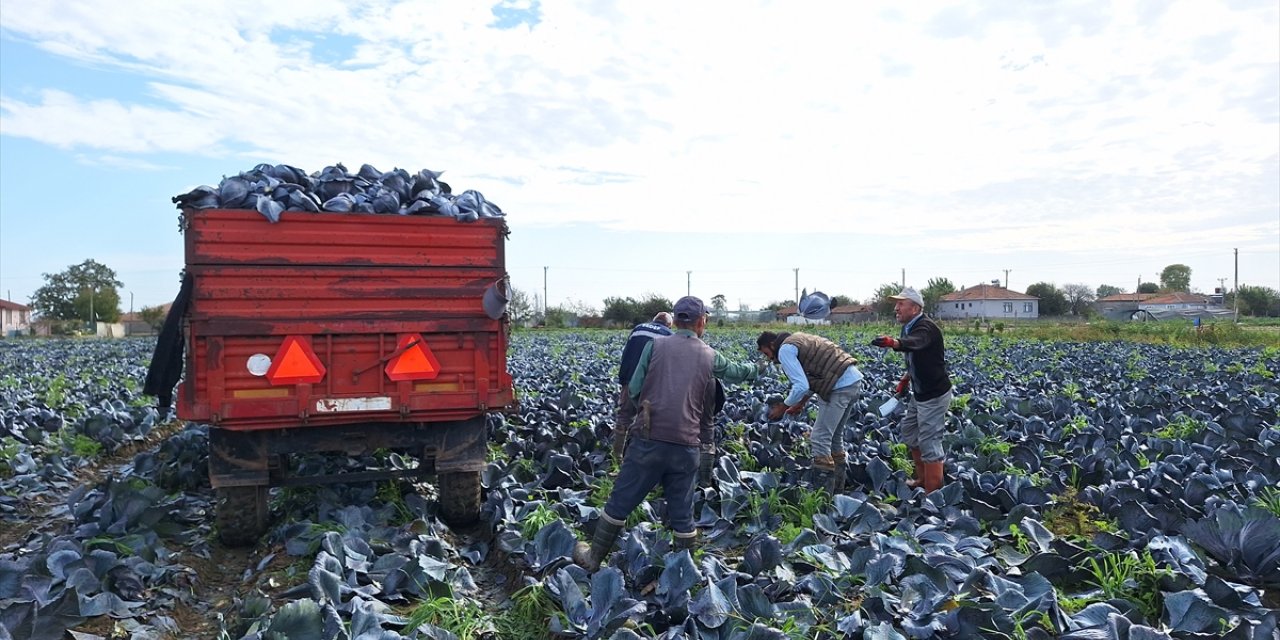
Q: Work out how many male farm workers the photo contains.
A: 4